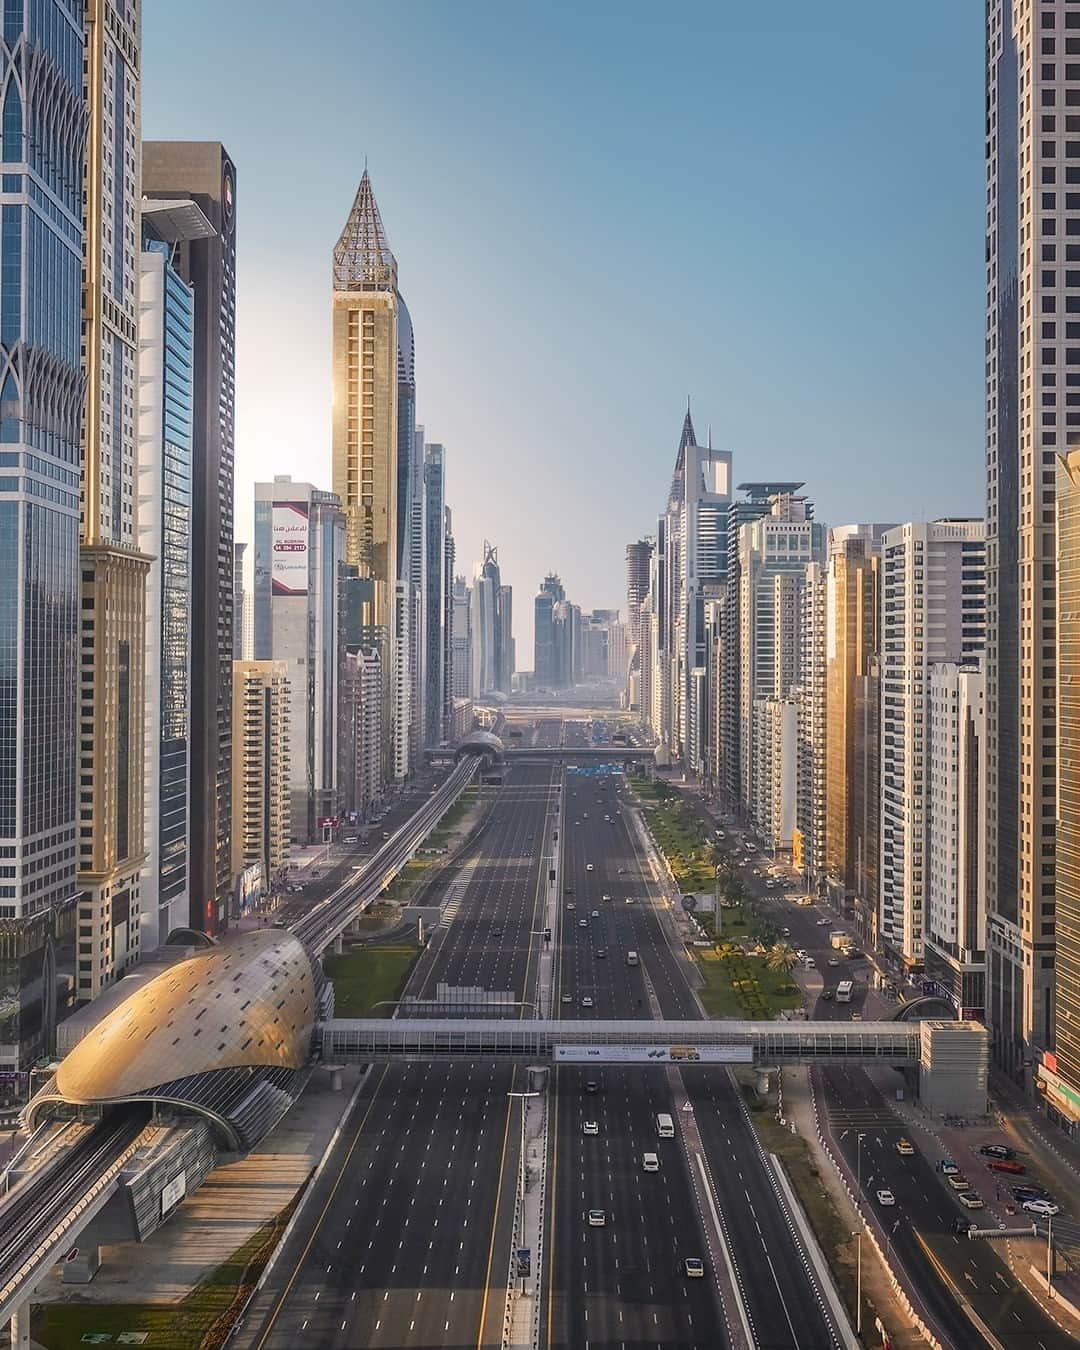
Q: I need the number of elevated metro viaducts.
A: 1